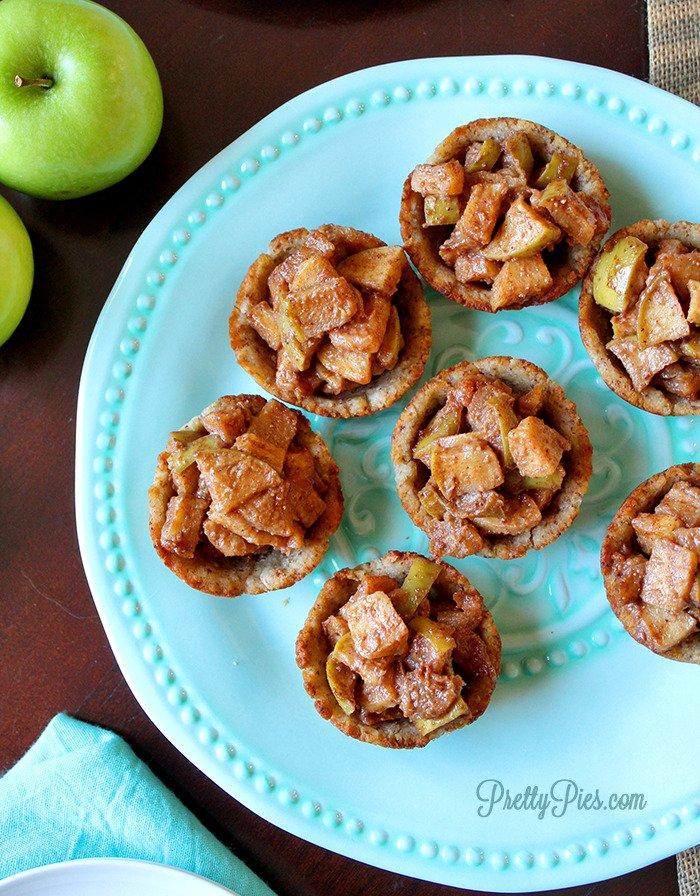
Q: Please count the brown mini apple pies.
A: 7